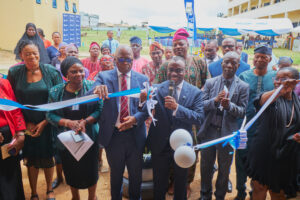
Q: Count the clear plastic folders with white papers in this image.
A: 1